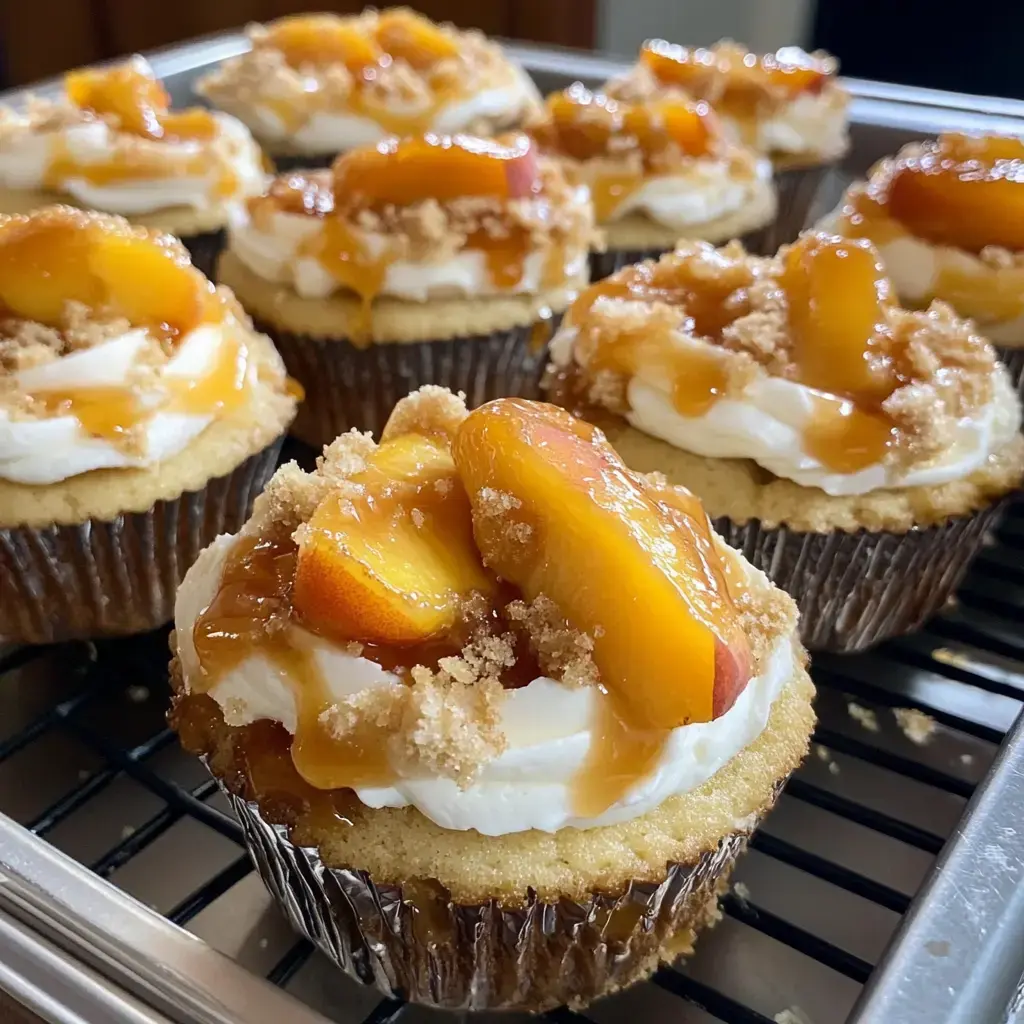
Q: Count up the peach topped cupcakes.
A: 9